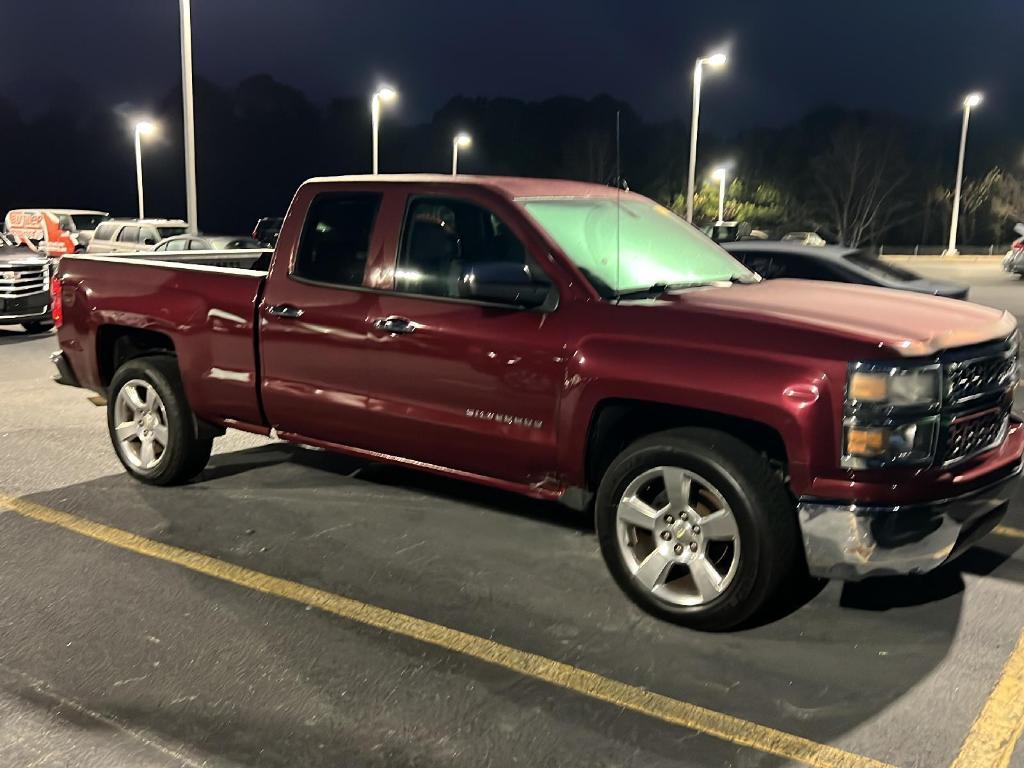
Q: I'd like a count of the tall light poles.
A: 7